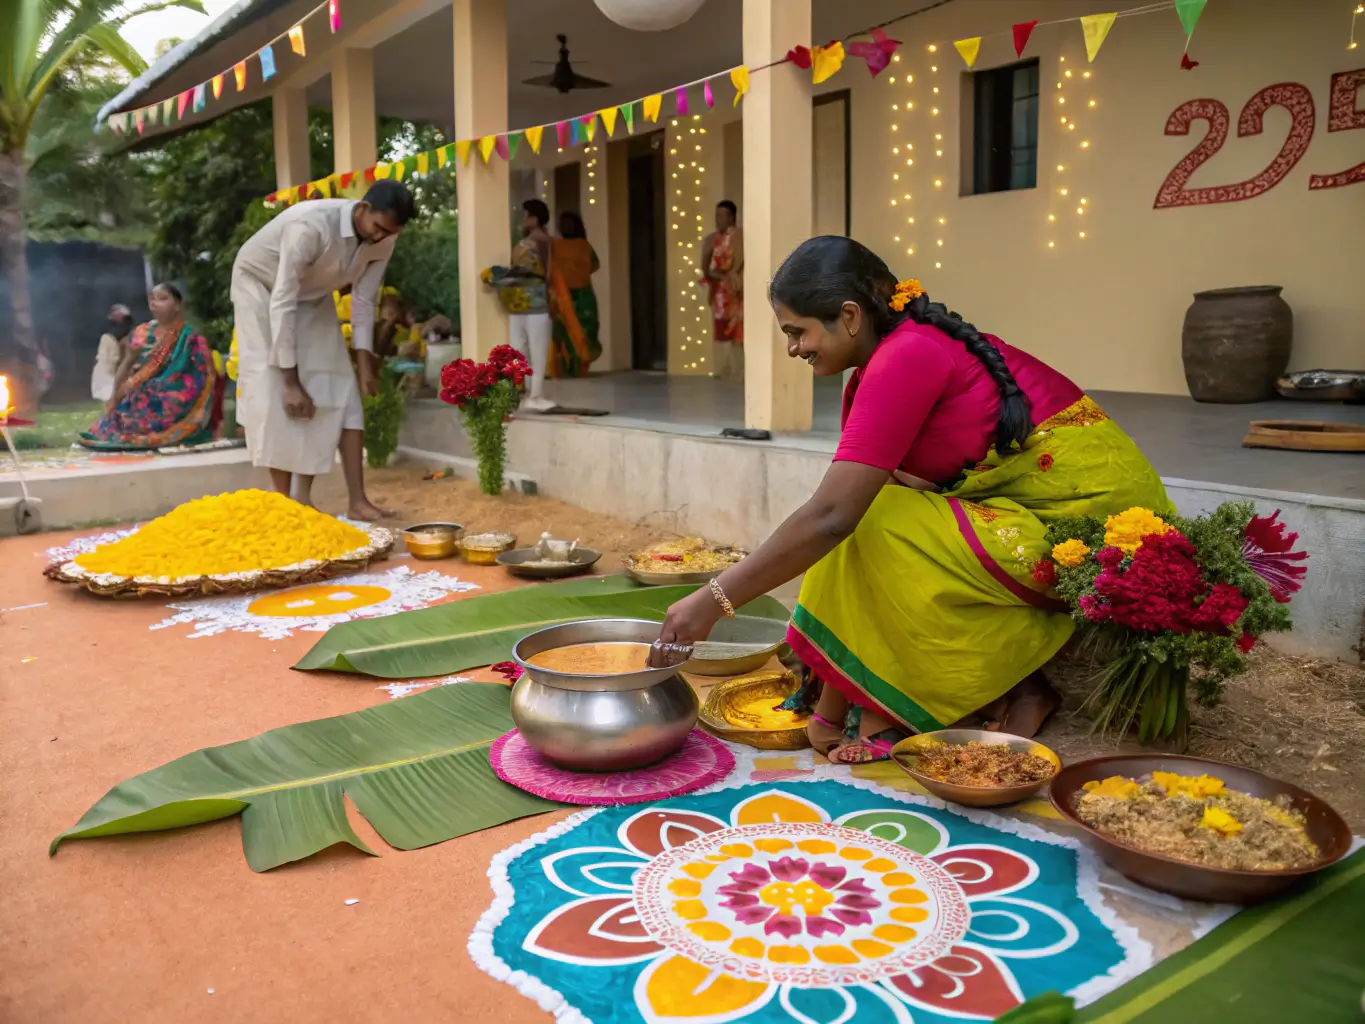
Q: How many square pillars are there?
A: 4